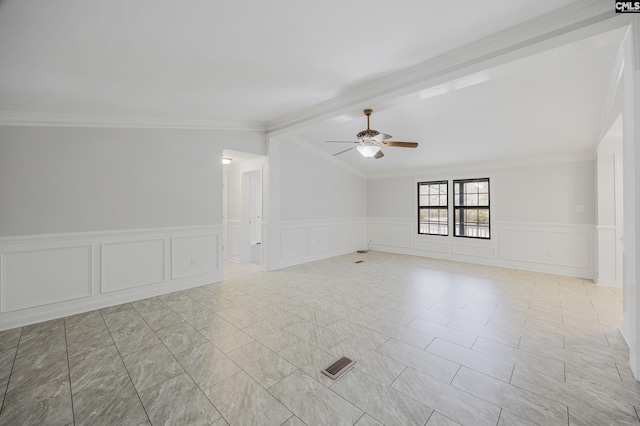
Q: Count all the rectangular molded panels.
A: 11